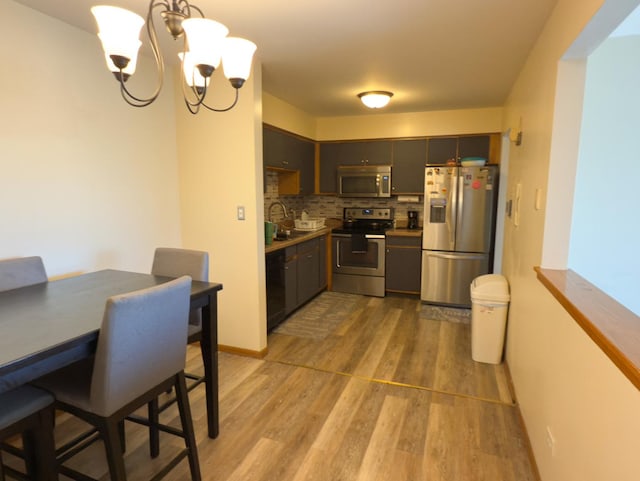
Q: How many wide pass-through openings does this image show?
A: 1